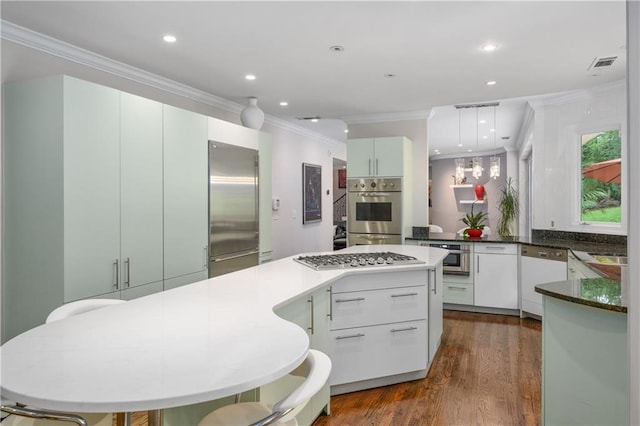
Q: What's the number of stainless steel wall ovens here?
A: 2